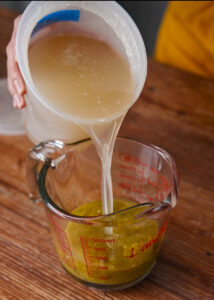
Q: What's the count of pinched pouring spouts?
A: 1